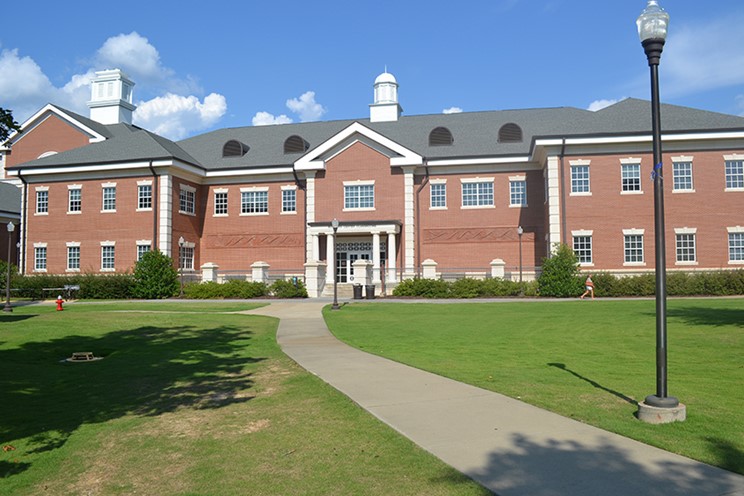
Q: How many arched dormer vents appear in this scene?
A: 4